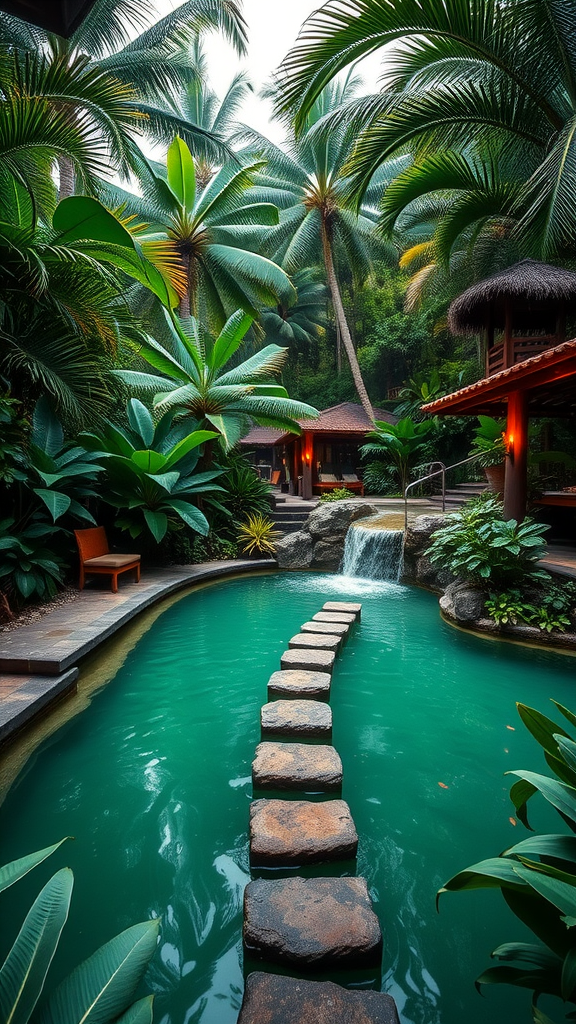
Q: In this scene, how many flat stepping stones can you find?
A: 11